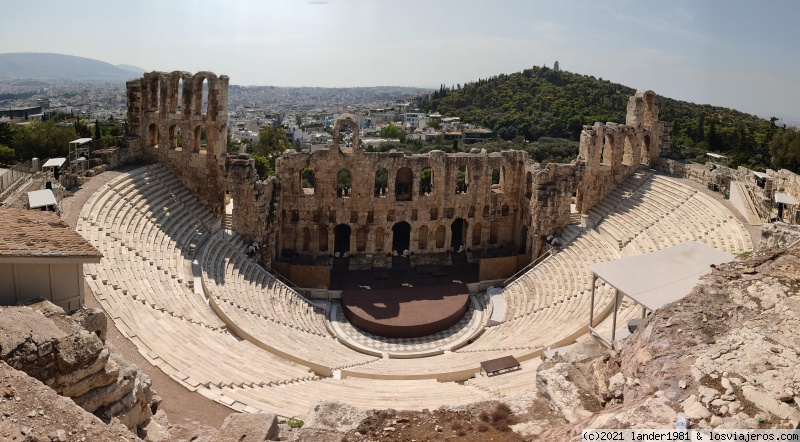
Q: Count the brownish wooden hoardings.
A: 2